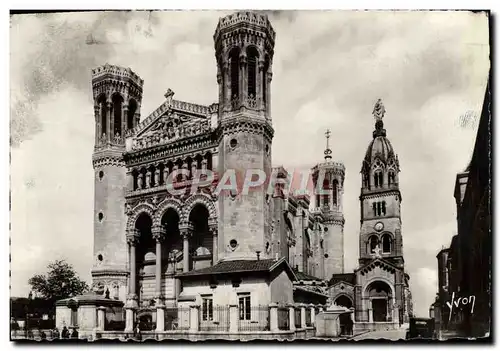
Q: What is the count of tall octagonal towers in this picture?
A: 3